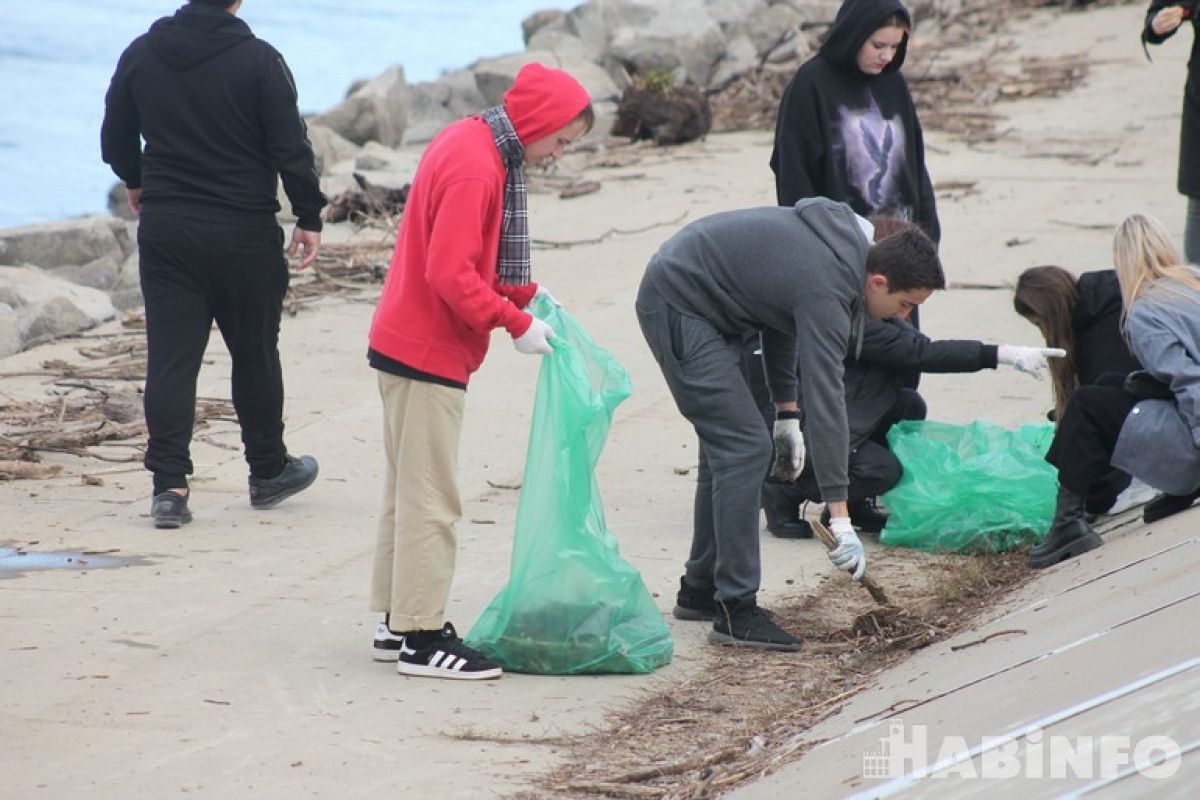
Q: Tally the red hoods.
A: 1